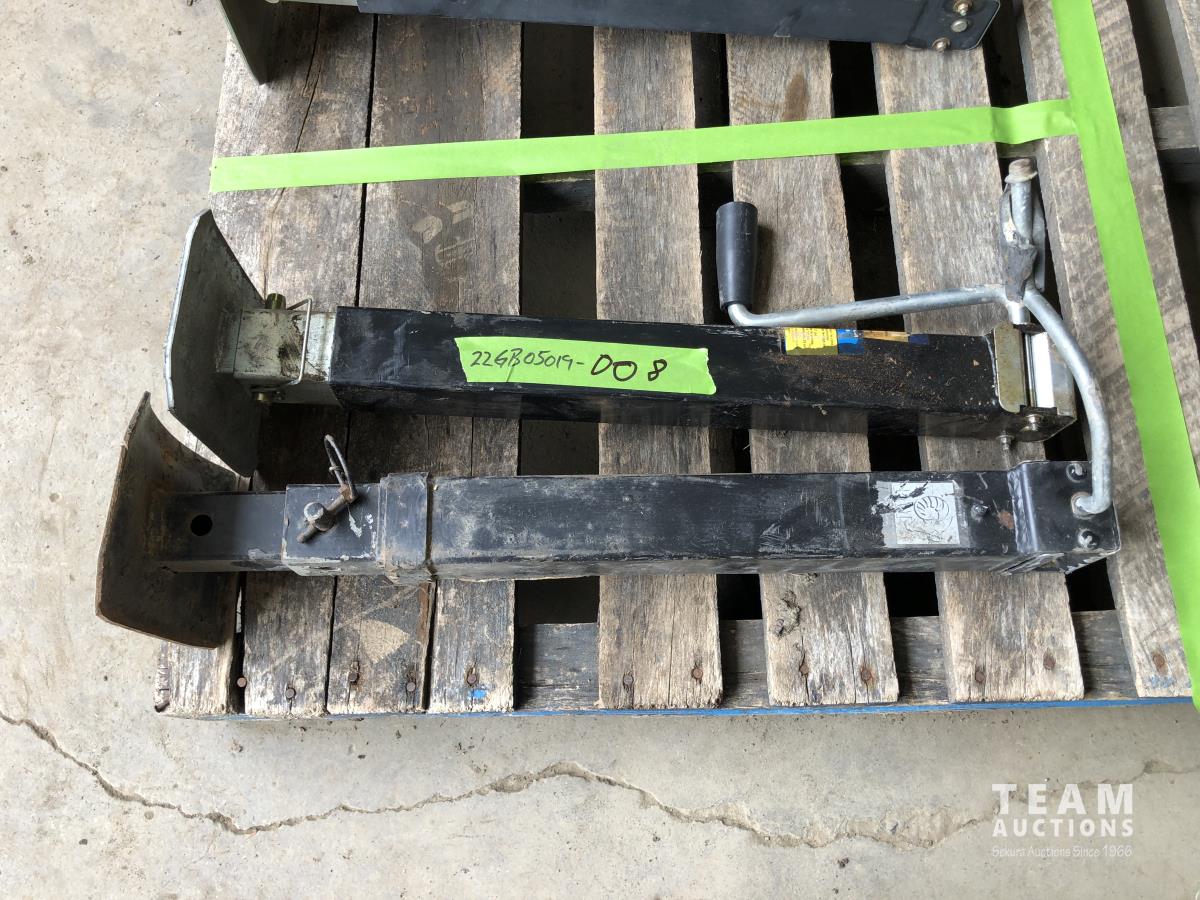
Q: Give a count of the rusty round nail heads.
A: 12